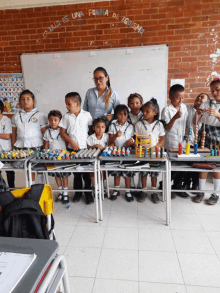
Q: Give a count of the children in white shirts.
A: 11